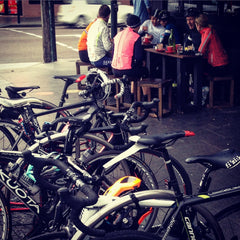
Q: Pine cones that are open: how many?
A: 0